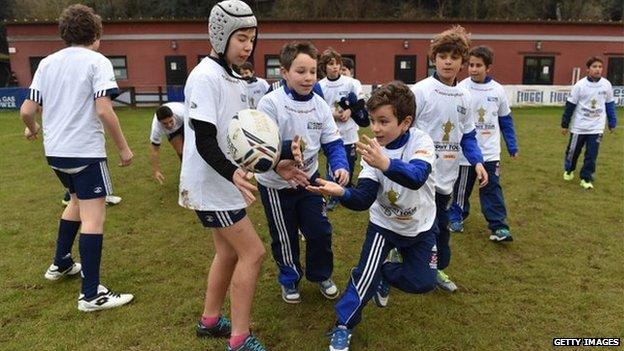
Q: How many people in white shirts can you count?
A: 11